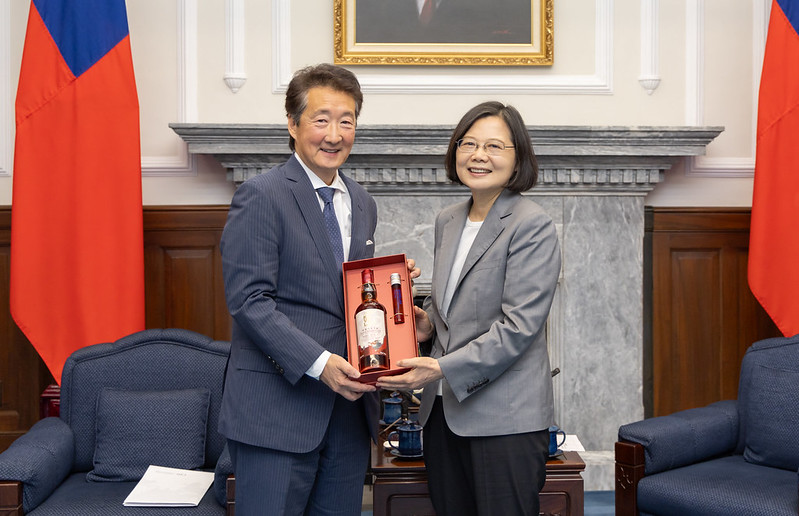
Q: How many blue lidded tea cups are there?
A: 3